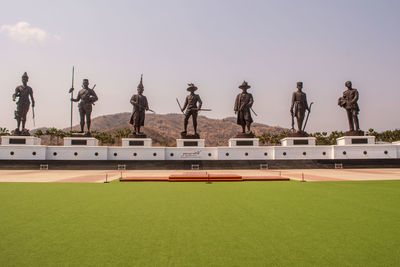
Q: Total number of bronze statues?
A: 7